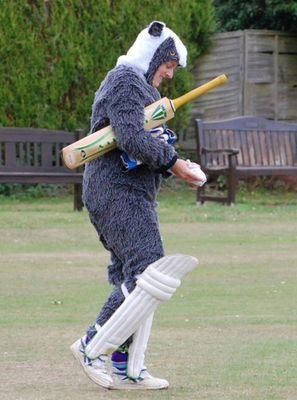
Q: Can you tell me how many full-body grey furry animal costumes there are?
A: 1